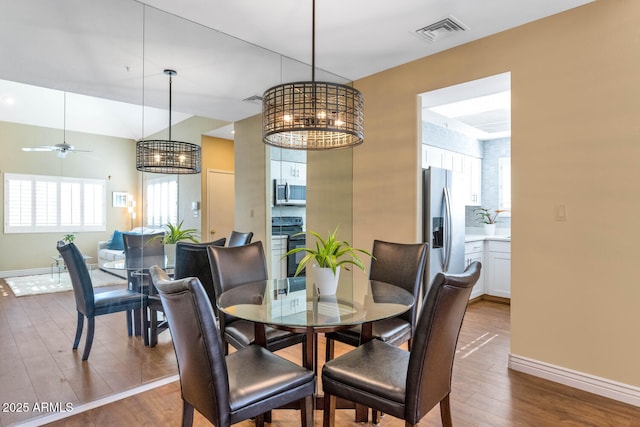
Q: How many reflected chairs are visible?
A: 4